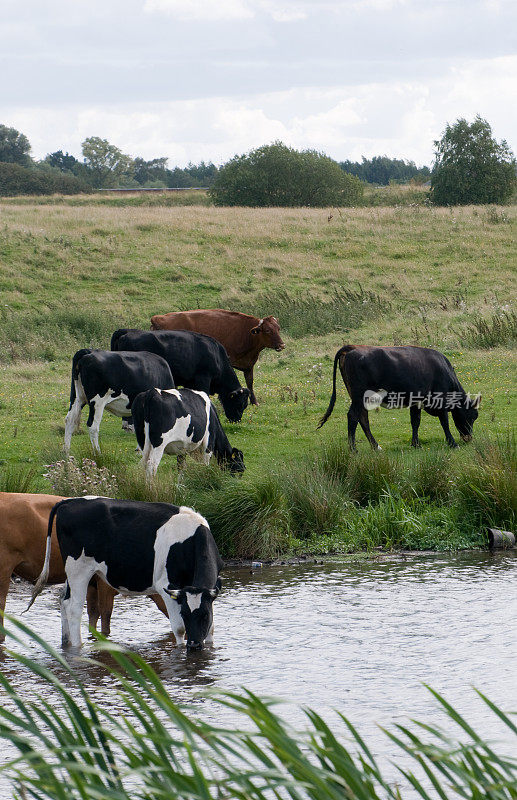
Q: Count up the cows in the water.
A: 2